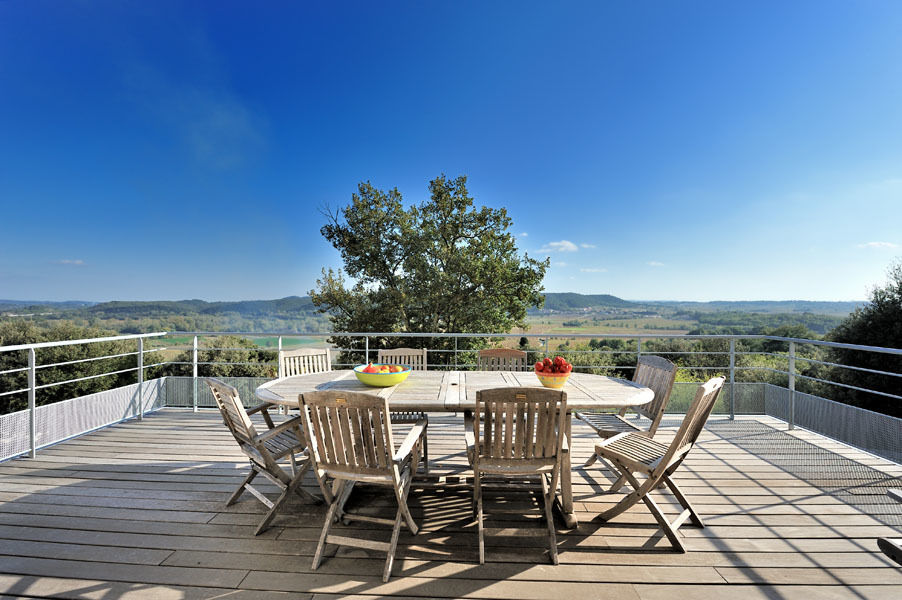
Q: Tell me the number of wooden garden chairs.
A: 8